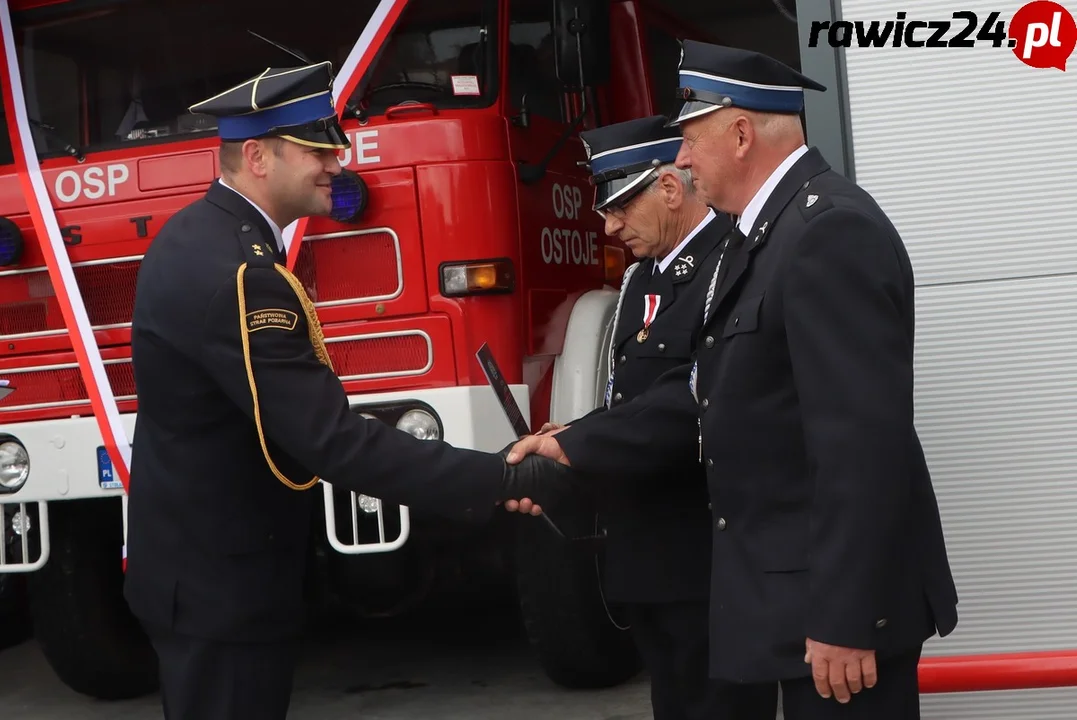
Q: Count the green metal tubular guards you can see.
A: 0